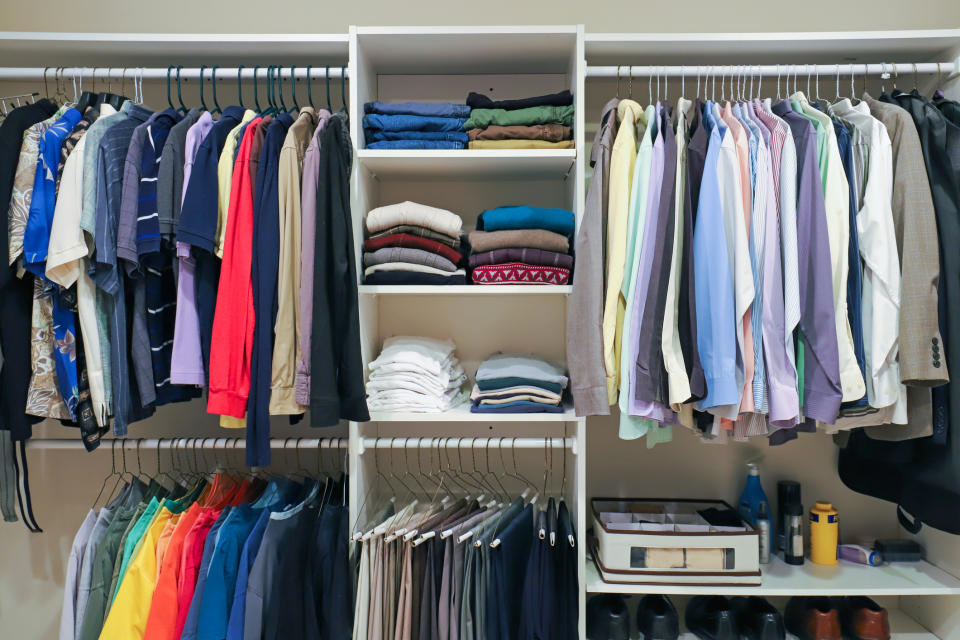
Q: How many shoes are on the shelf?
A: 6